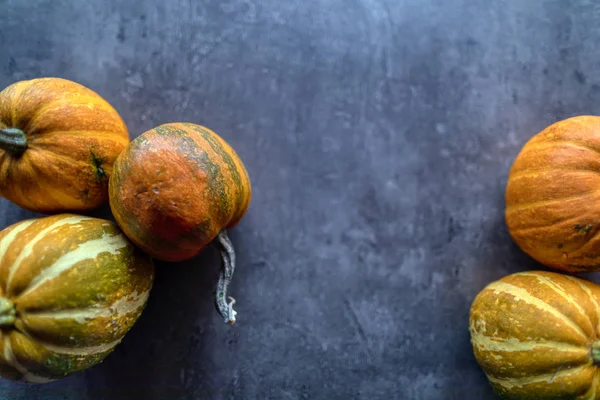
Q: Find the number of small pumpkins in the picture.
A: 5